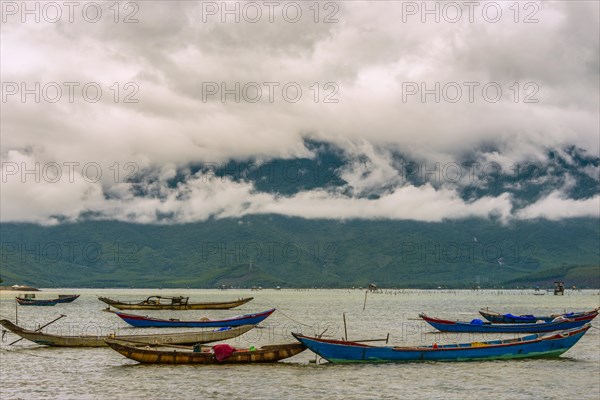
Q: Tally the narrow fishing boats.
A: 9